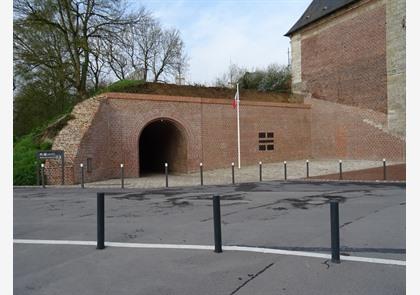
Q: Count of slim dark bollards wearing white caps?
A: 11